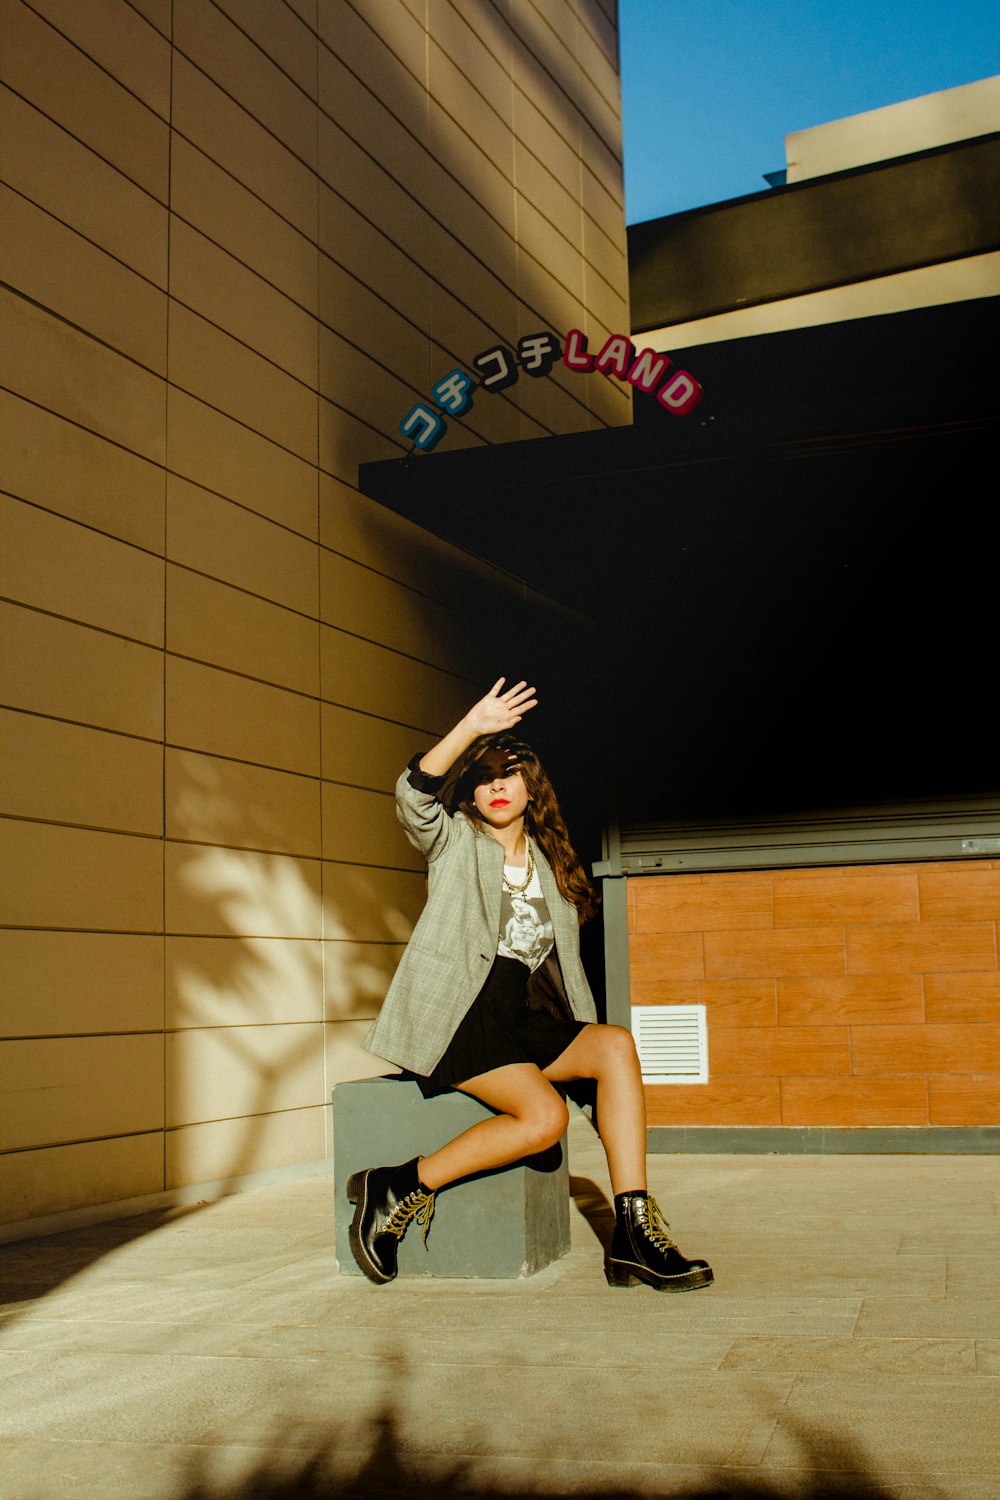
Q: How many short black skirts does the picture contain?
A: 1